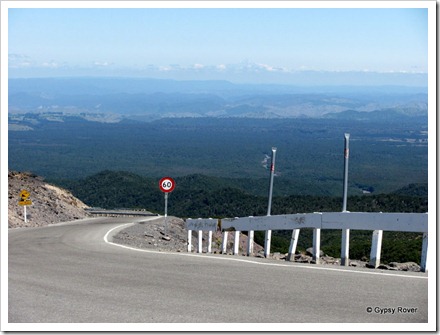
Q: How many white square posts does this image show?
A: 12